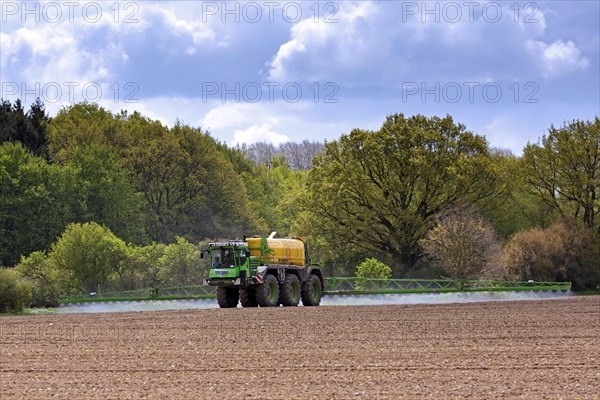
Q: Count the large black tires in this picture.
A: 5